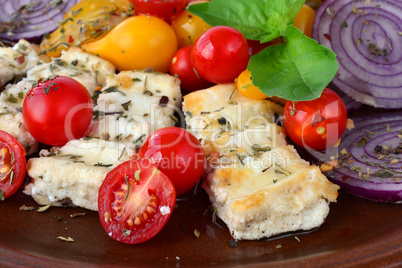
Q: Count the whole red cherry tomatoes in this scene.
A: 5